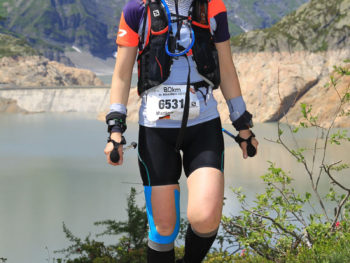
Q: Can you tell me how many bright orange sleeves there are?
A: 1